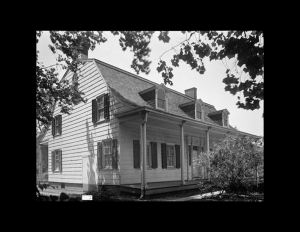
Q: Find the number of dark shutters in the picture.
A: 12